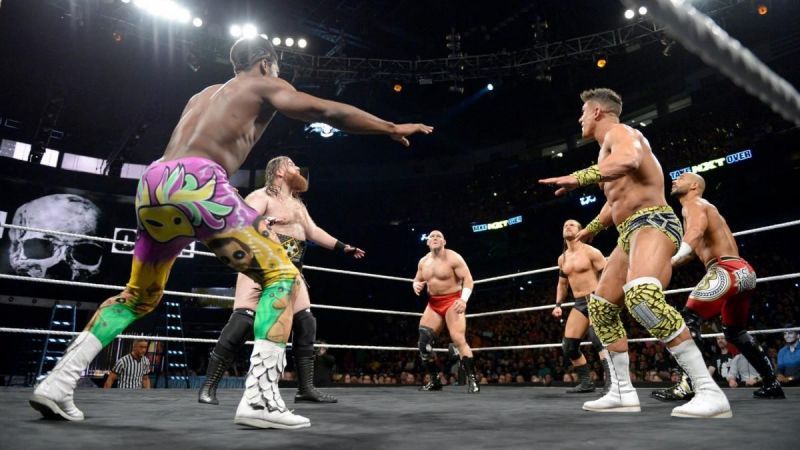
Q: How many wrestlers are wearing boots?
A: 6